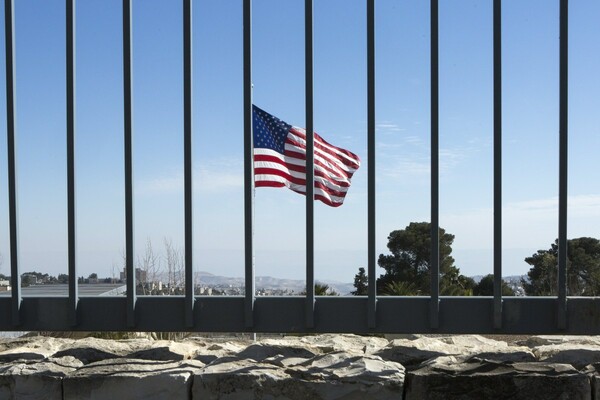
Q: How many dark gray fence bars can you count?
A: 10